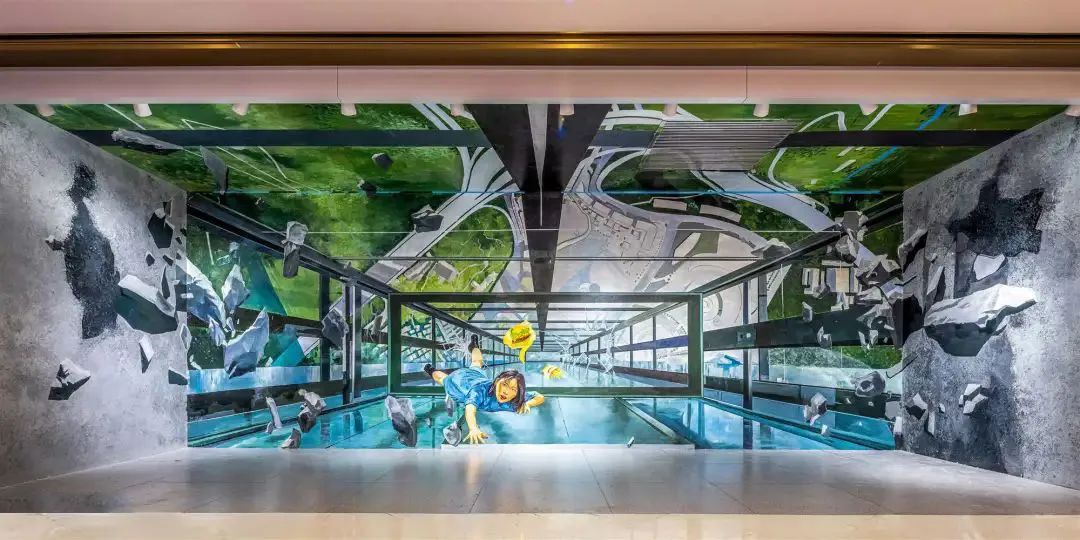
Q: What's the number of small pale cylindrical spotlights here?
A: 11